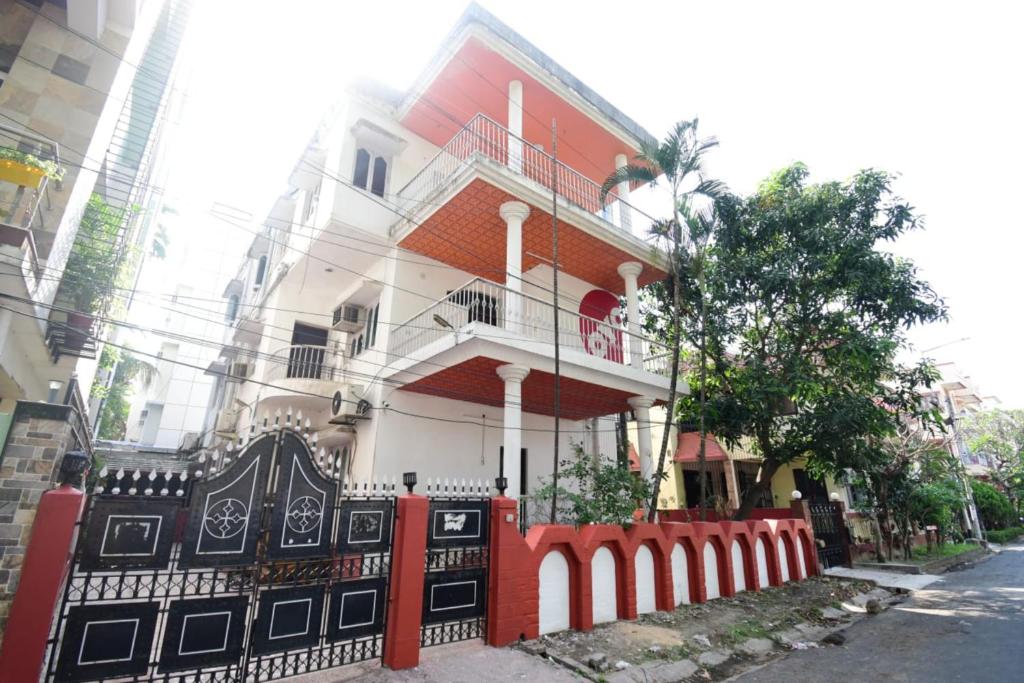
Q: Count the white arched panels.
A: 9